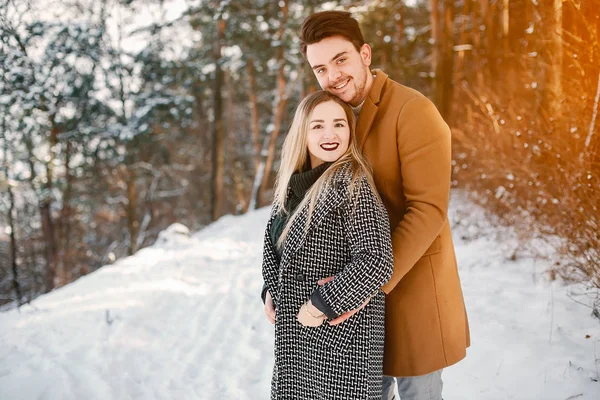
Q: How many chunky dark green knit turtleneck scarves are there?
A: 1